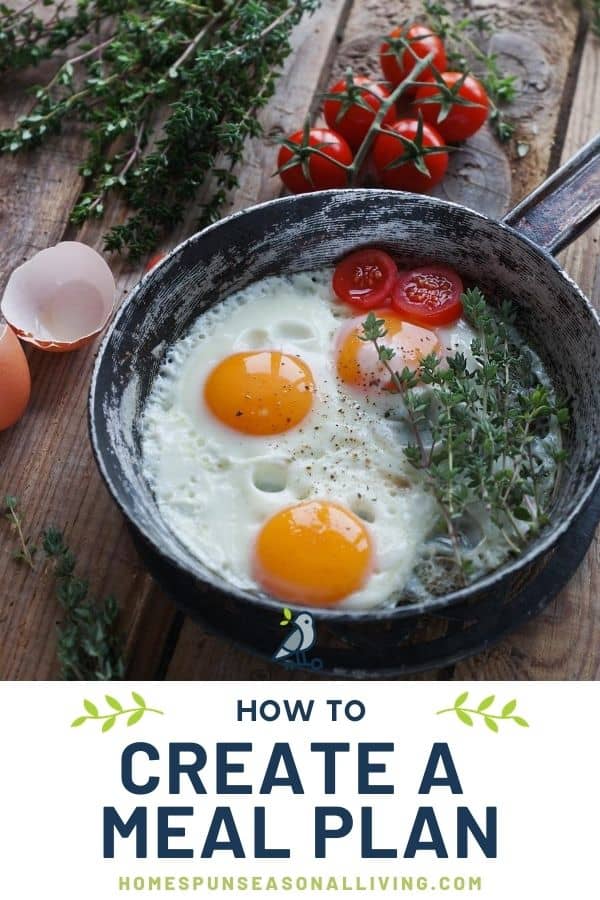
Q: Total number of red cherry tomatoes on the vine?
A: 5